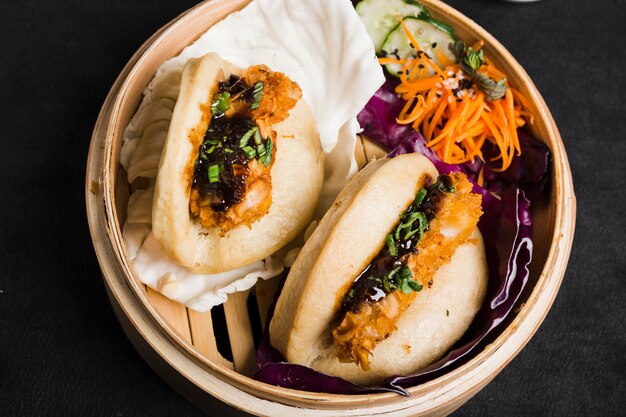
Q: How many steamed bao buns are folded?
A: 2